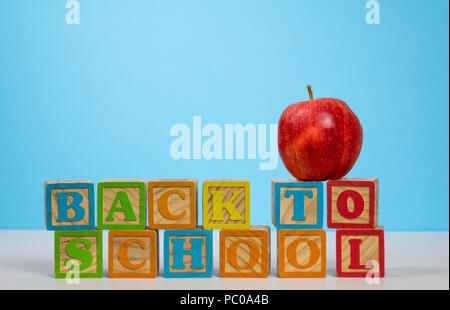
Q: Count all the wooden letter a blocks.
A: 1